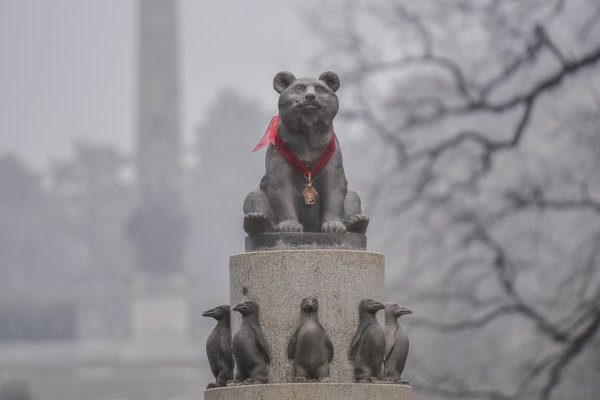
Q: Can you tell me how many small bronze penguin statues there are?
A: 5